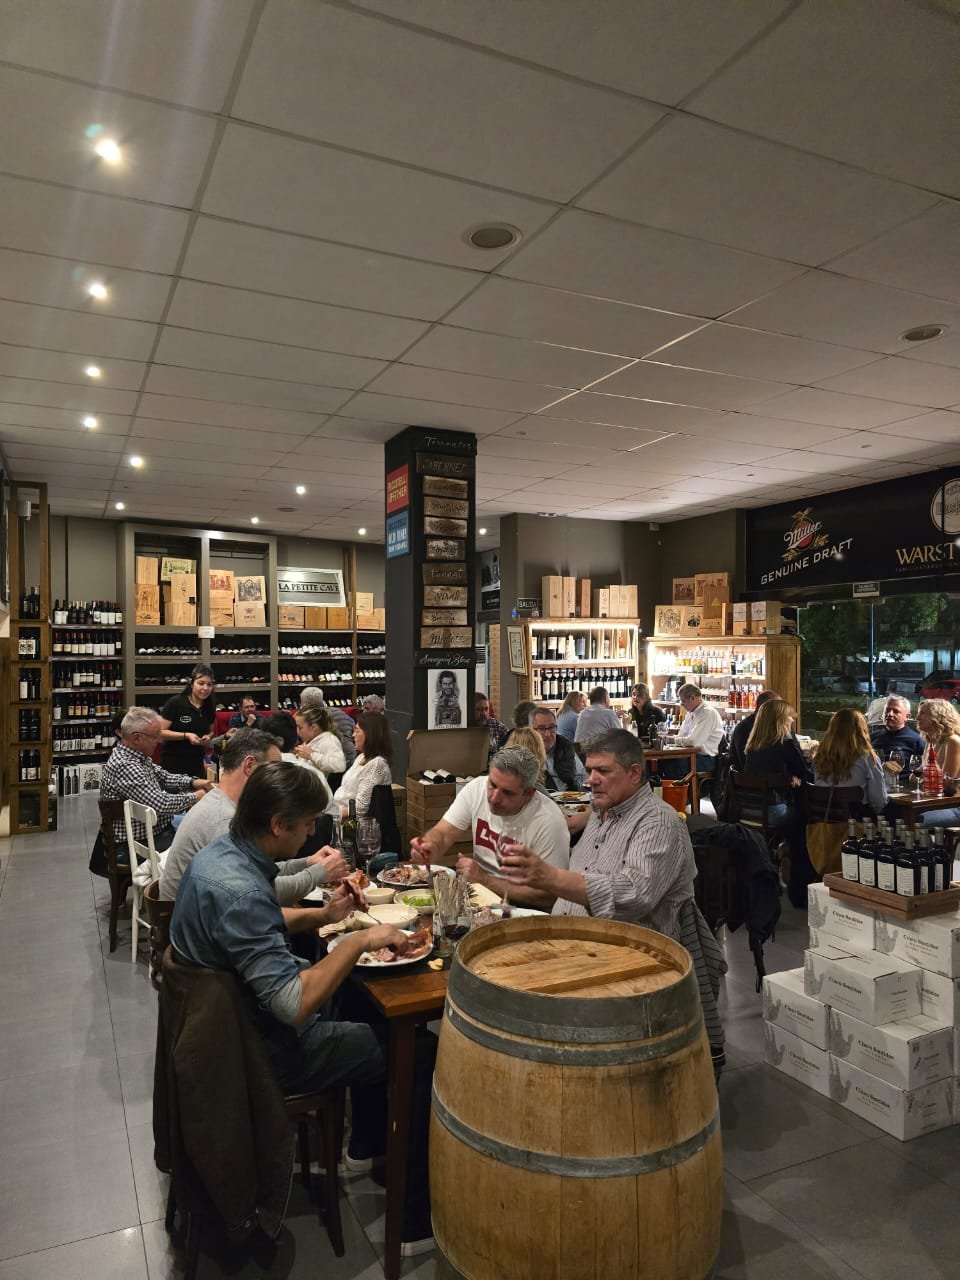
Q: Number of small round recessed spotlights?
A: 10